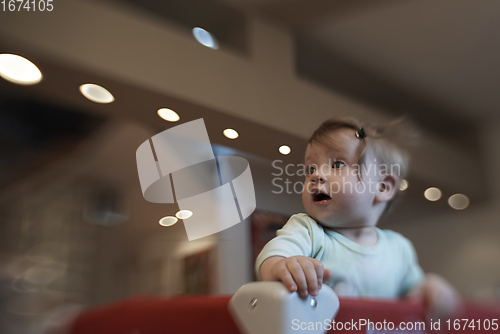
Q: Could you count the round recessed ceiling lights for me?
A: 11